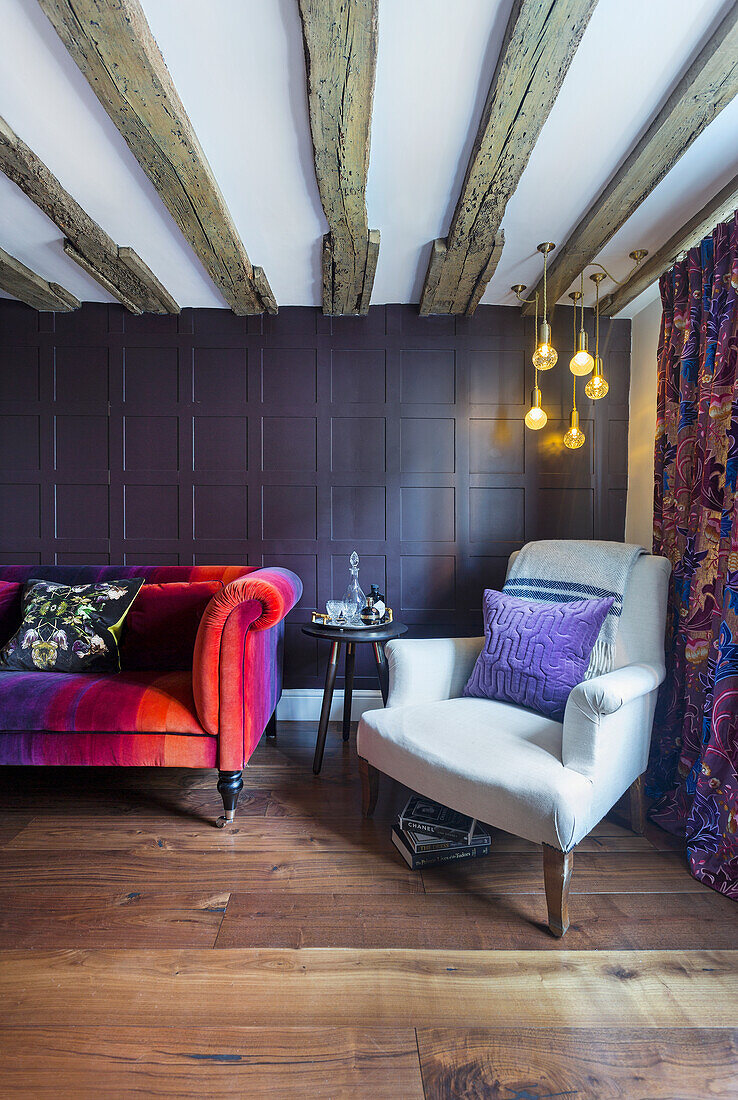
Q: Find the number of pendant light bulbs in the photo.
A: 5